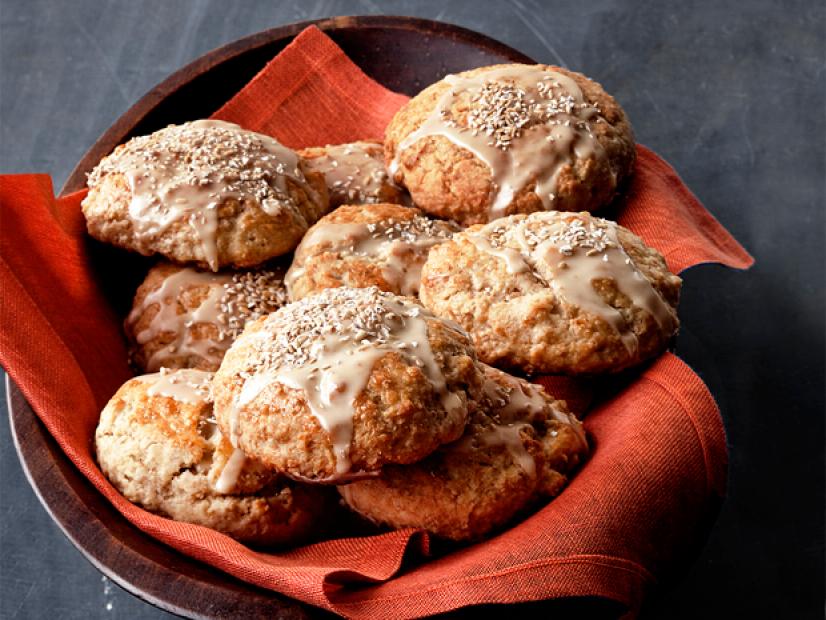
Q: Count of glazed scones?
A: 9